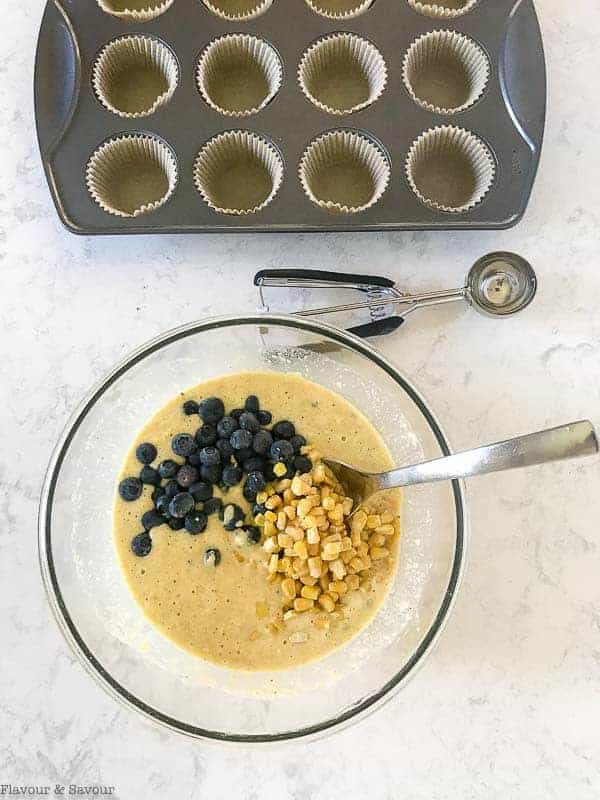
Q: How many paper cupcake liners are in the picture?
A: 12